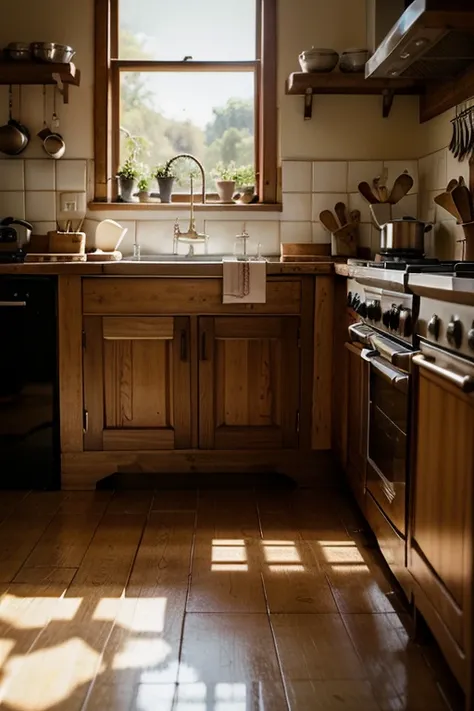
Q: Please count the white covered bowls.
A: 2